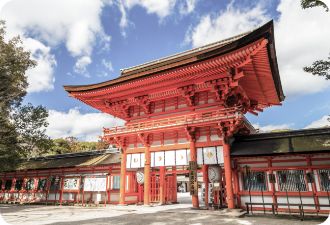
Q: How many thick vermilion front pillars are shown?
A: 4